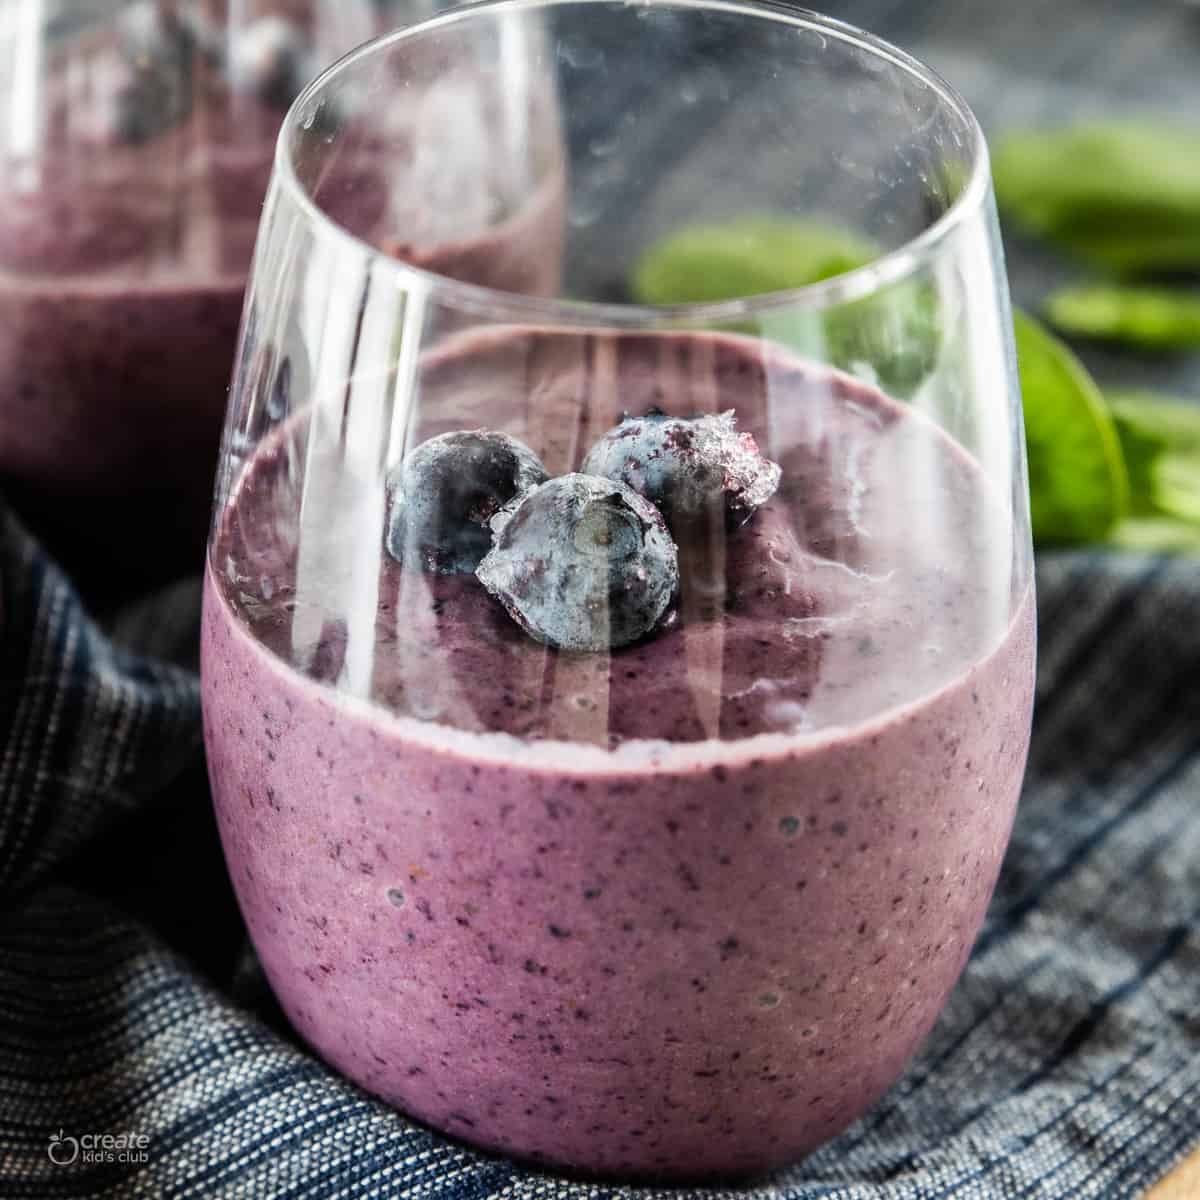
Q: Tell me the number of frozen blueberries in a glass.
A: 3